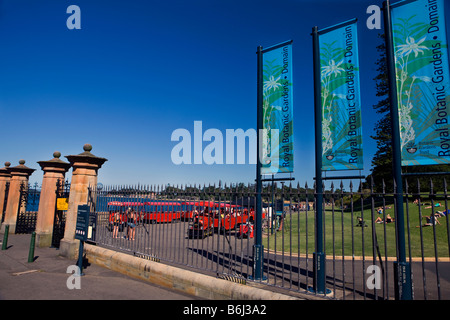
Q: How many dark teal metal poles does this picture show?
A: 3